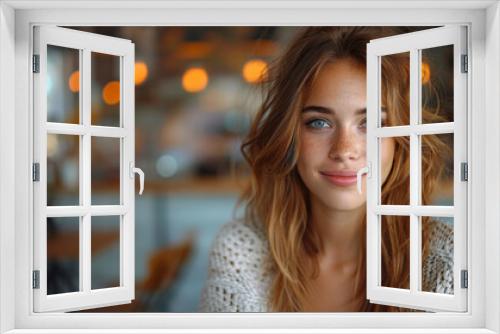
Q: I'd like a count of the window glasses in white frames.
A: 12